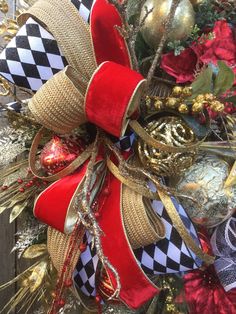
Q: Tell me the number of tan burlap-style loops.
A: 4